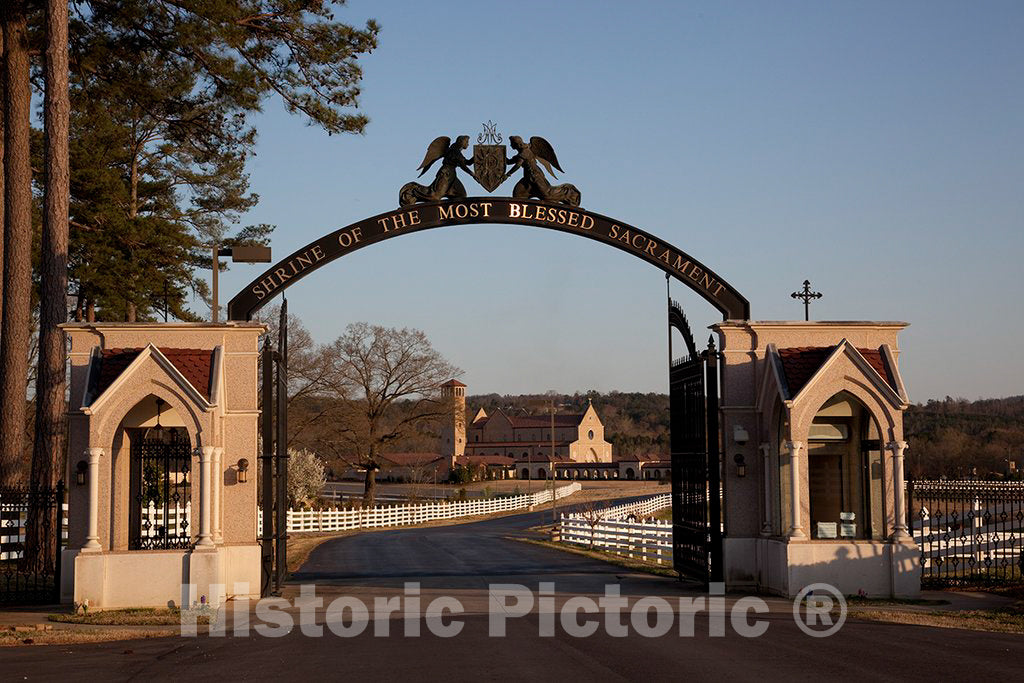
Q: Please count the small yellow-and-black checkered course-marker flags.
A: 0